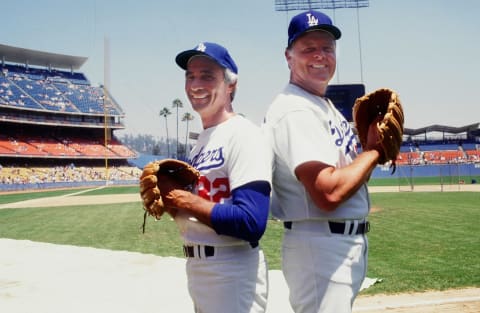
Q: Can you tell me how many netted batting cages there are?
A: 1